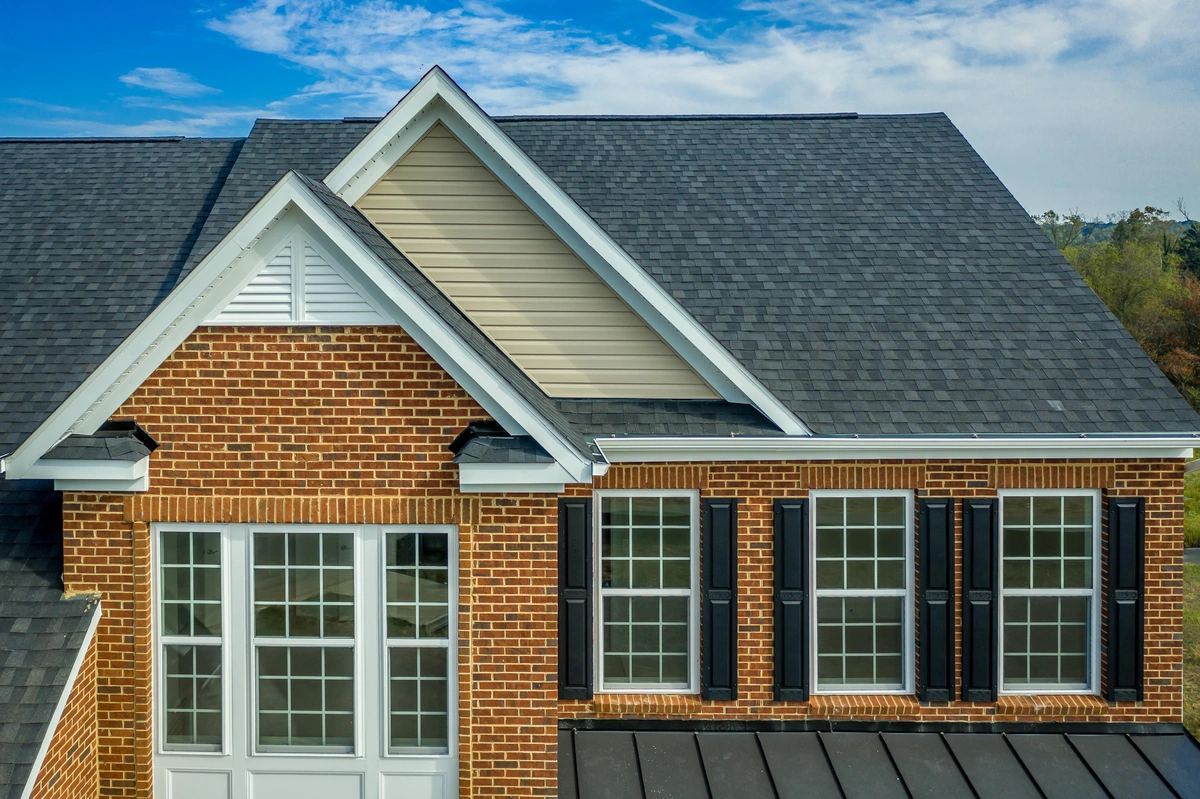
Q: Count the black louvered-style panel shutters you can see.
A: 6